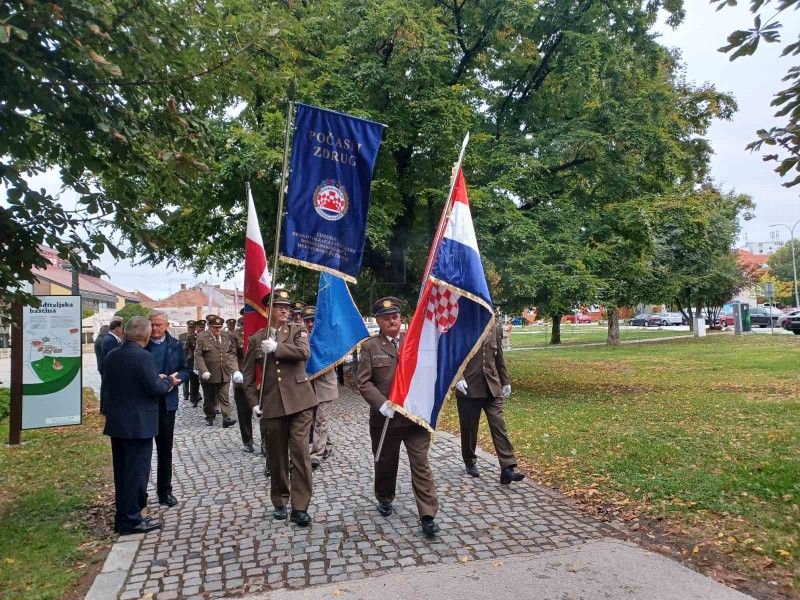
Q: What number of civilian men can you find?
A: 4